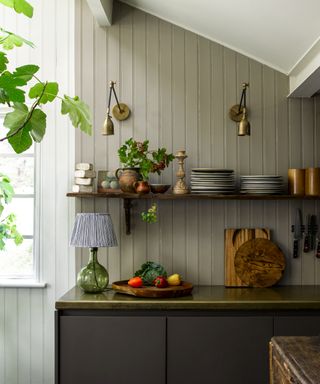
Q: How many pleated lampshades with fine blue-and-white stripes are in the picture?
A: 1